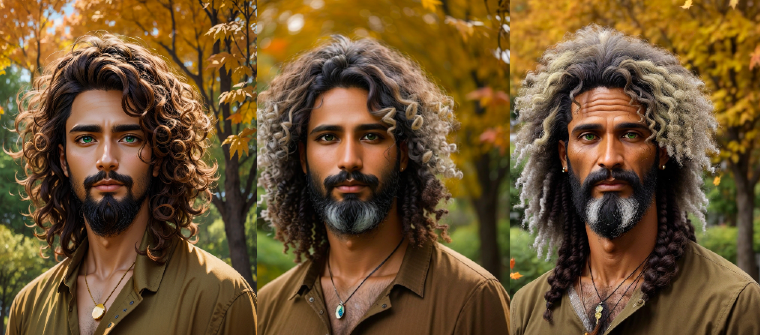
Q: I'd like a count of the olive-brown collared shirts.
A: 3